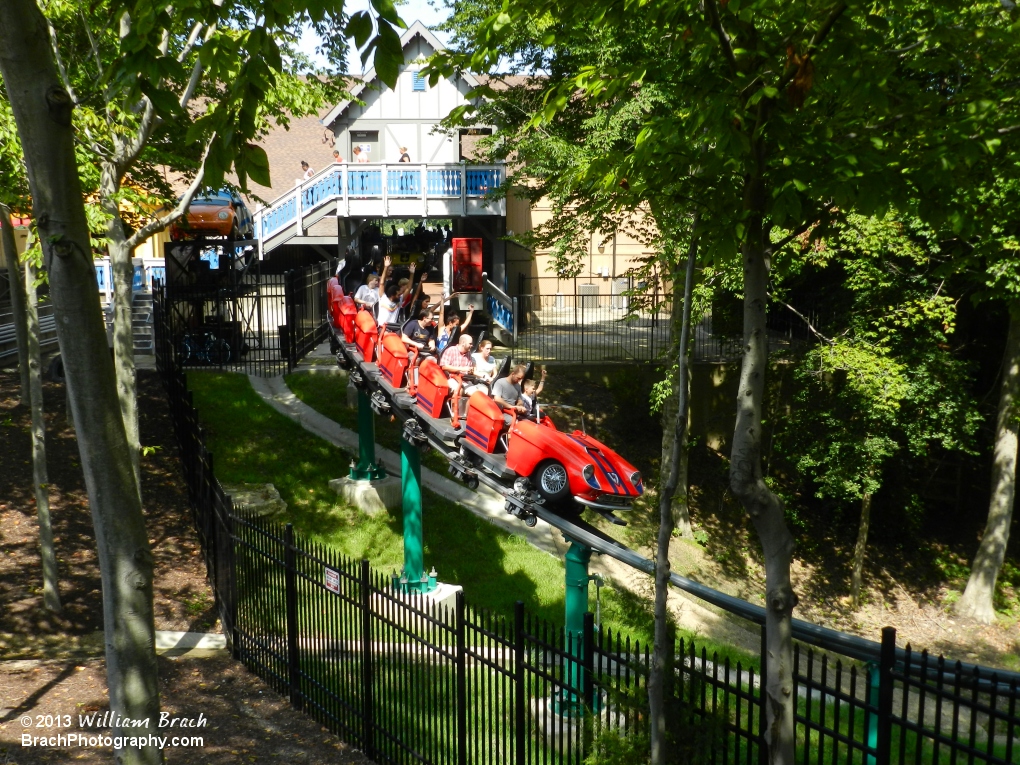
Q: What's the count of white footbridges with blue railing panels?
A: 1